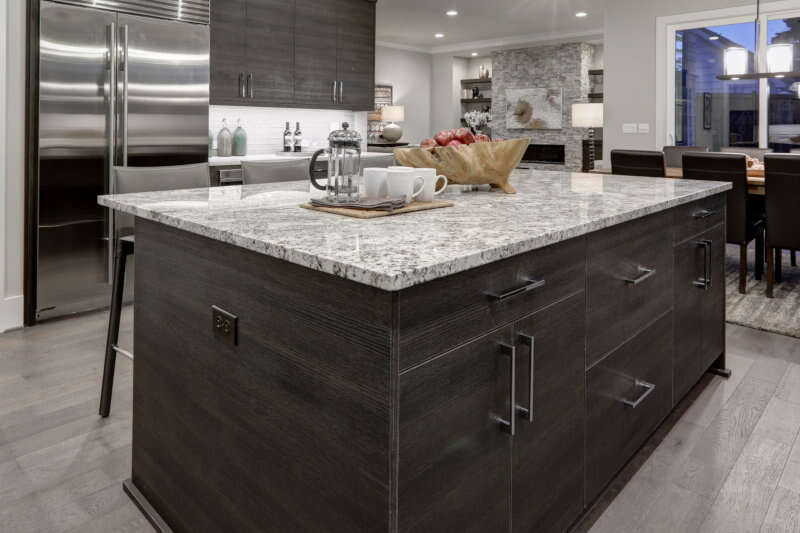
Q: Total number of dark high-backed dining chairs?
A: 3